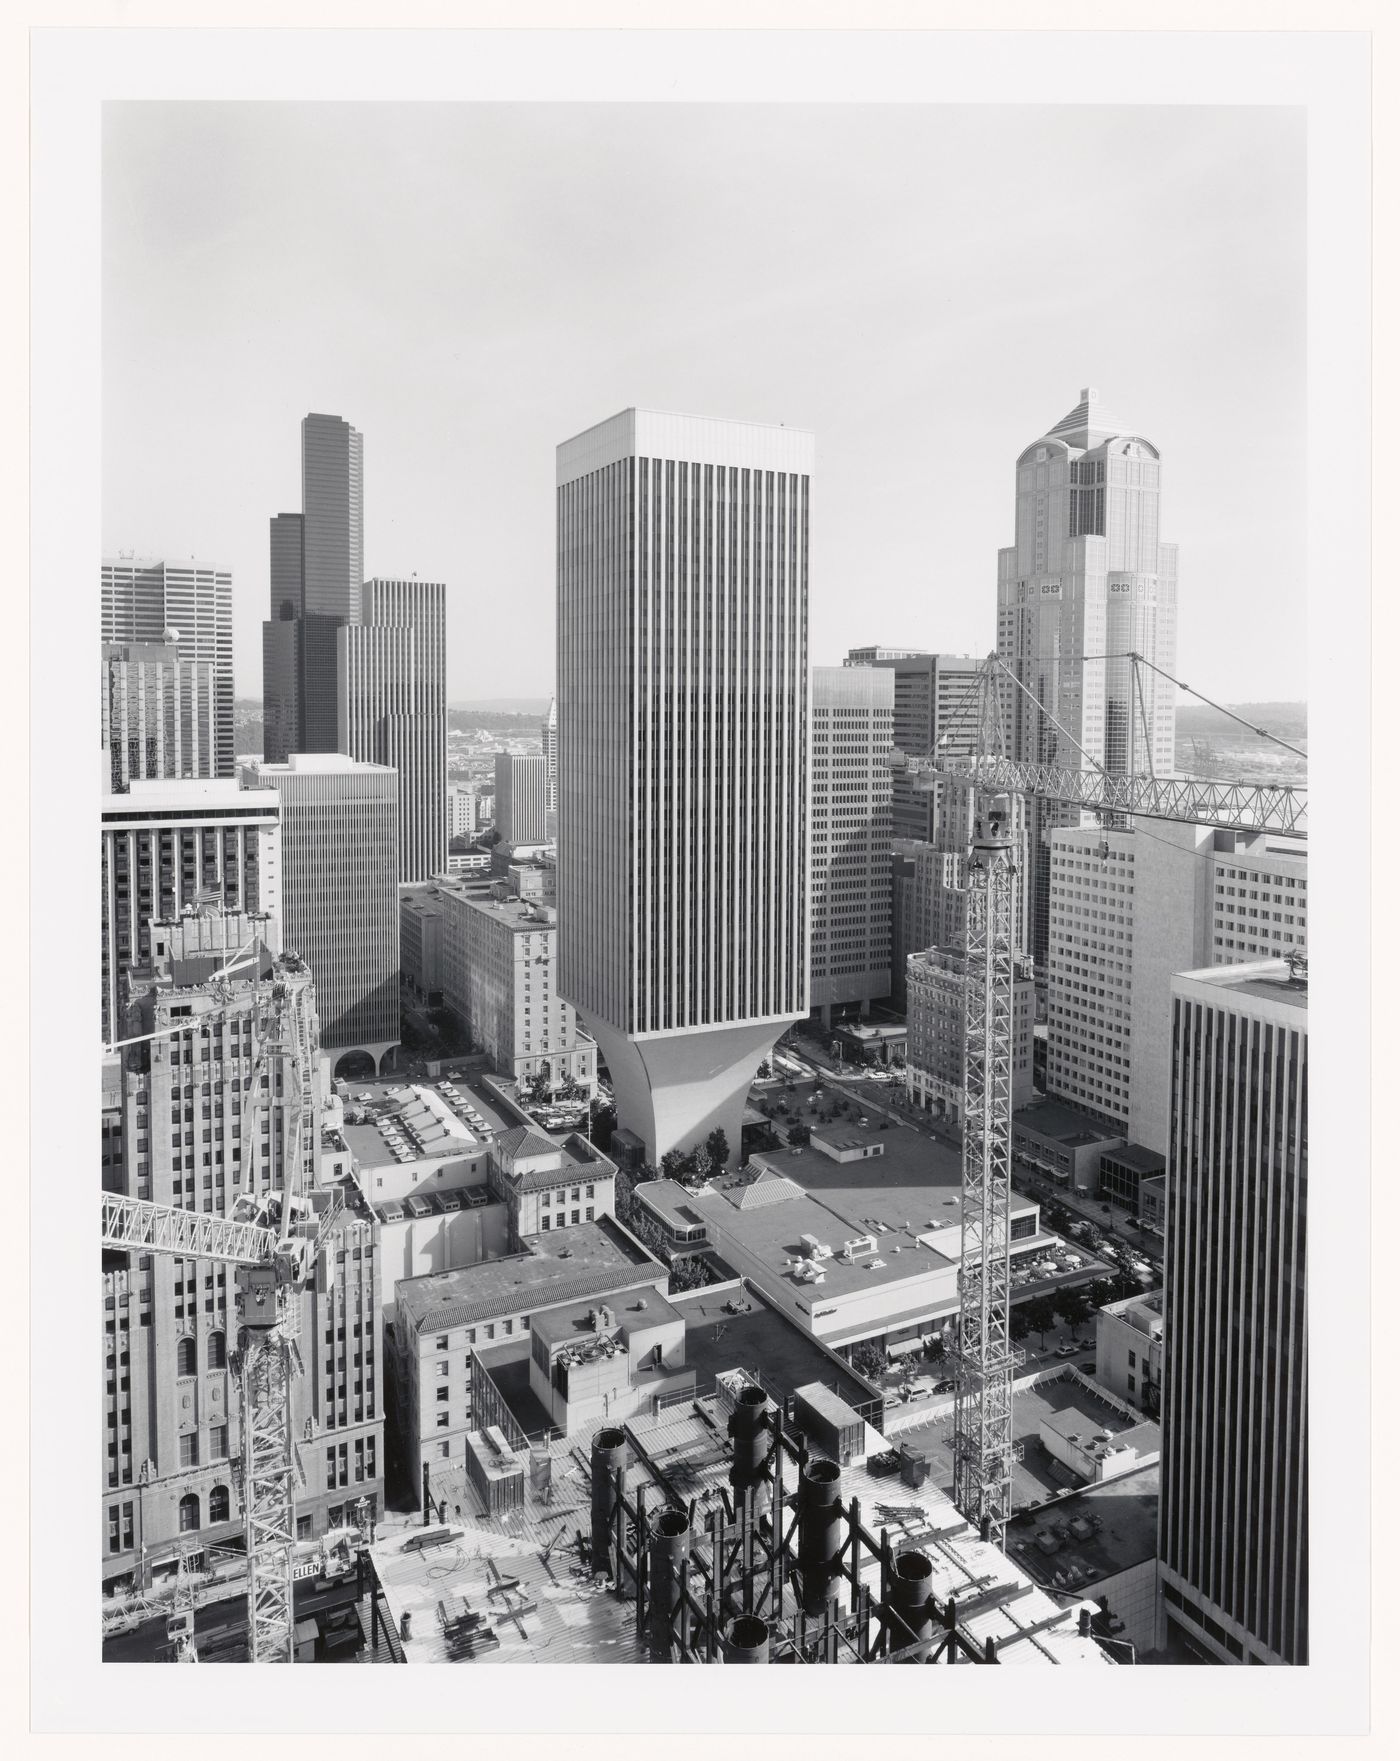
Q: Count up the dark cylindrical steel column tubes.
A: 6